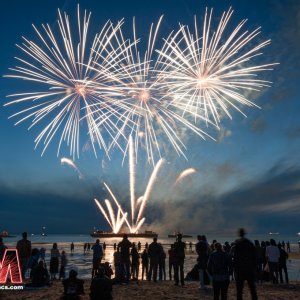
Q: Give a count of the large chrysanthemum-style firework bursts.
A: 3